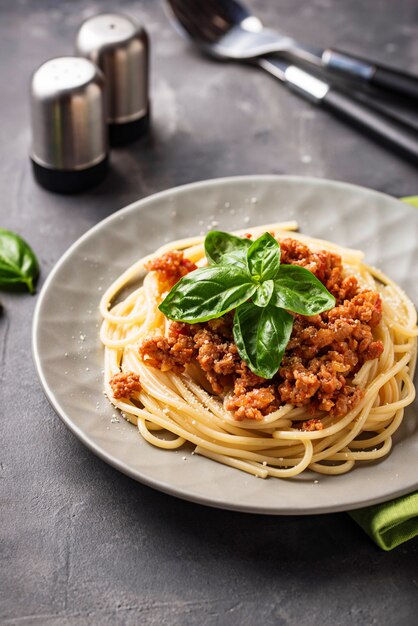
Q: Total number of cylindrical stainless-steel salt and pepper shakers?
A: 2